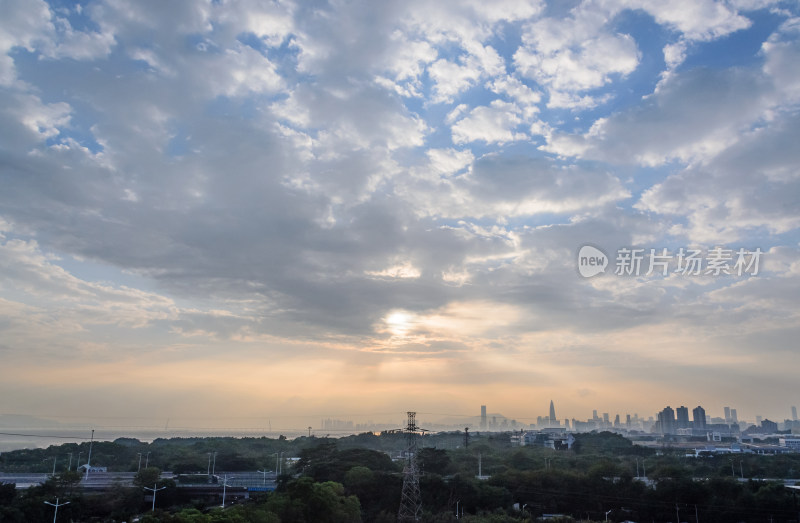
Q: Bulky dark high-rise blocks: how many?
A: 3